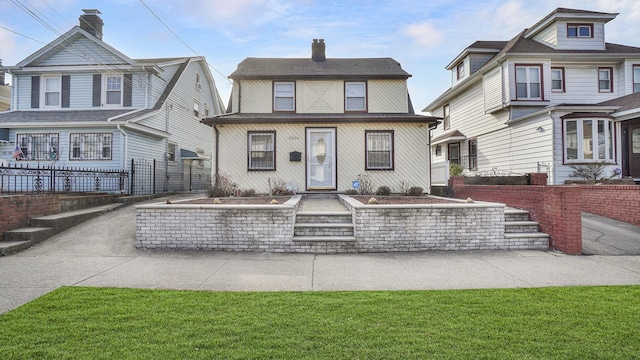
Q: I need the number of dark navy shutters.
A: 4